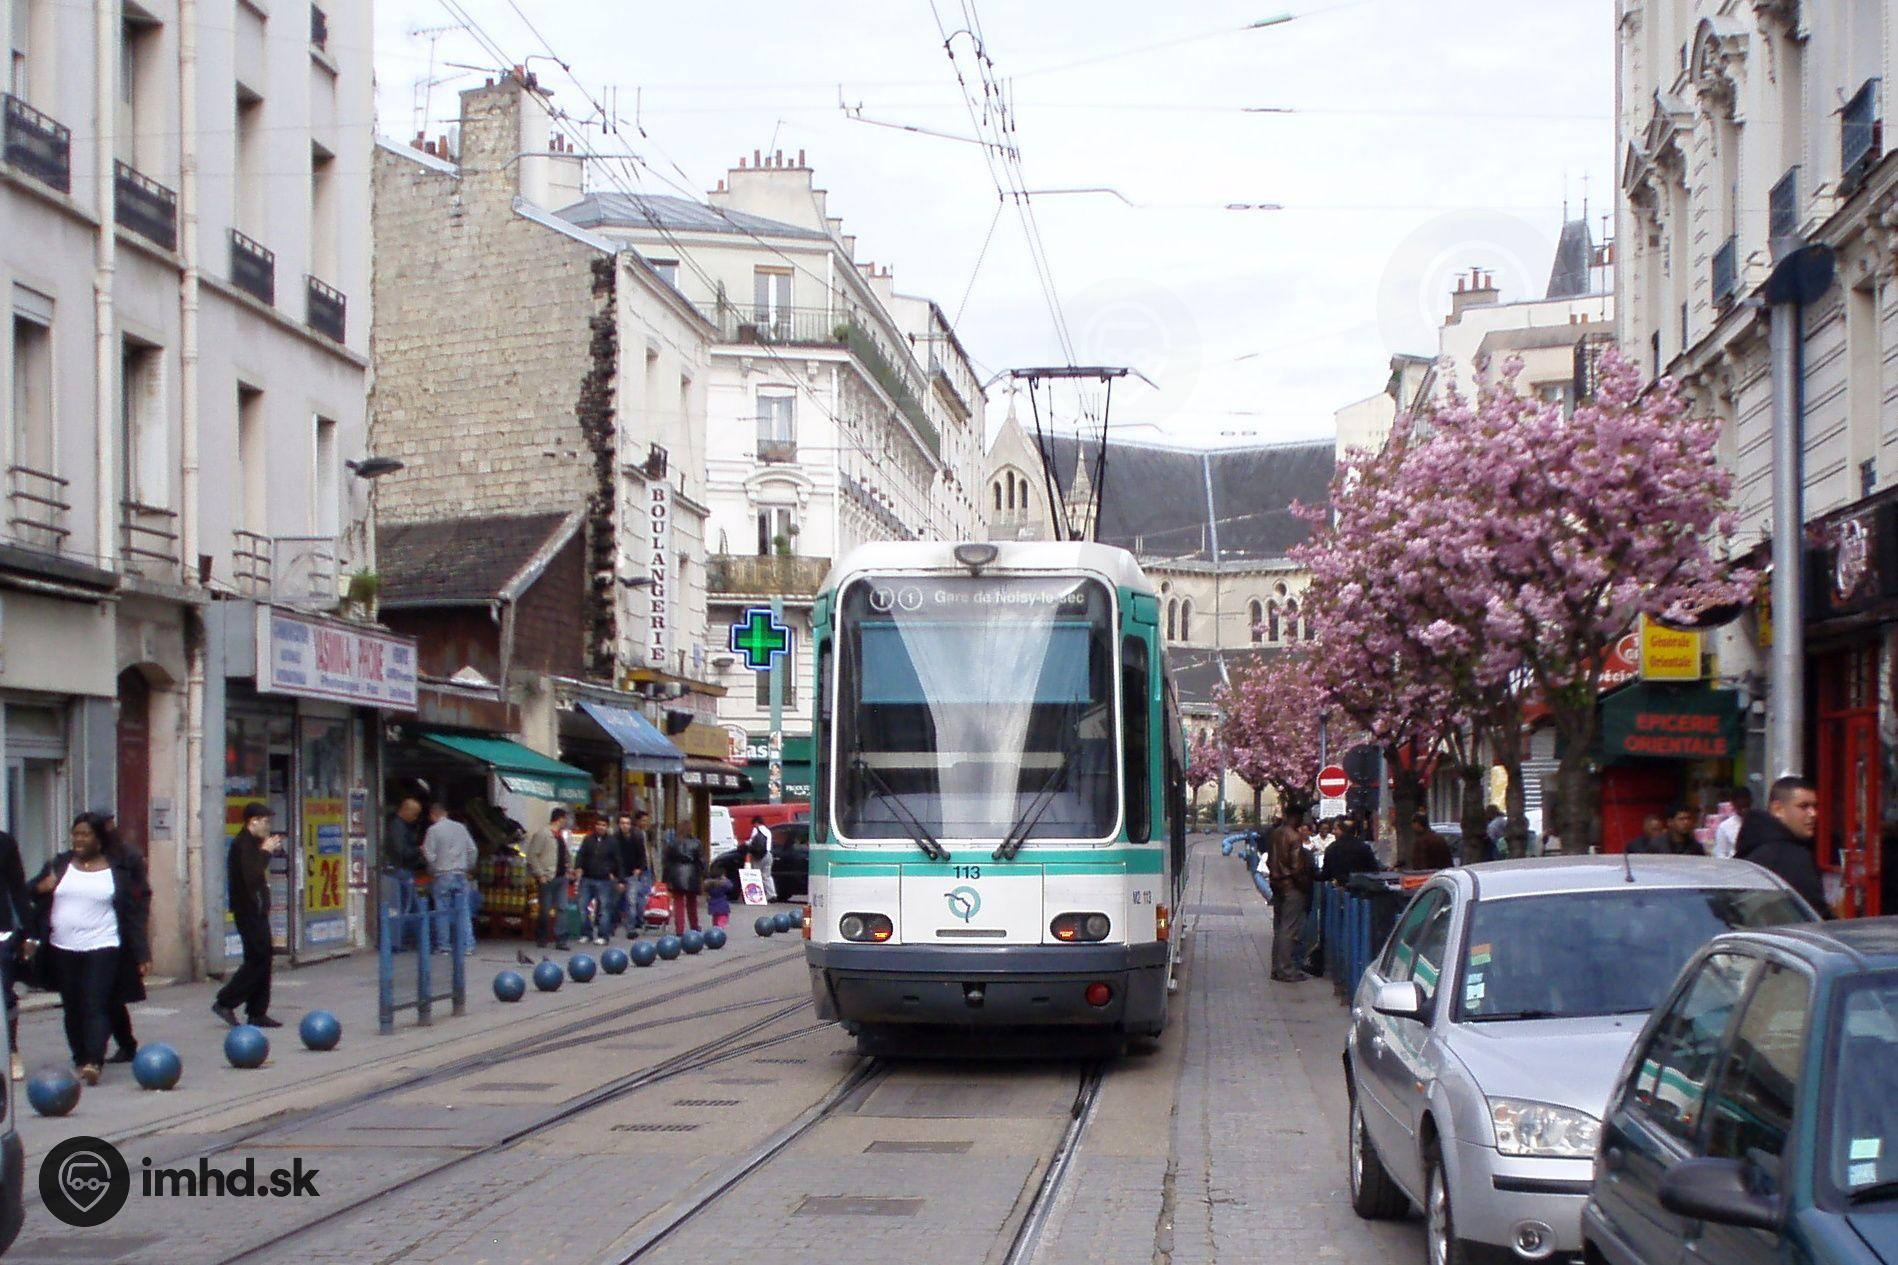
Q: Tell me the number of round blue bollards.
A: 15